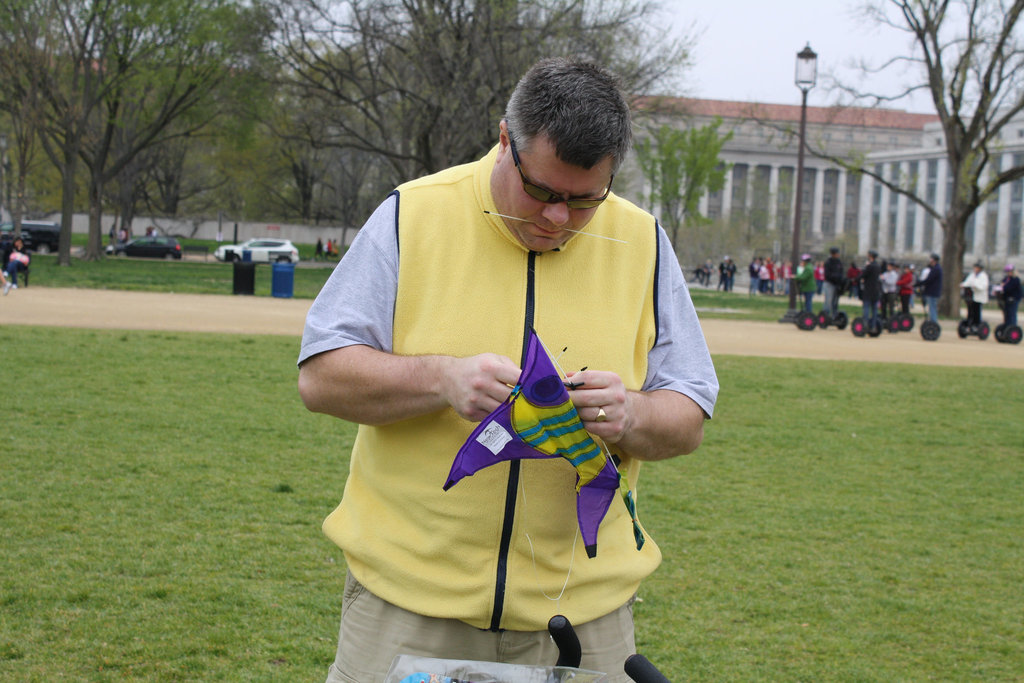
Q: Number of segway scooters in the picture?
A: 8